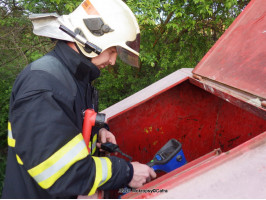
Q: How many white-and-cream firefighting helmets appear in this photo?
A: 1